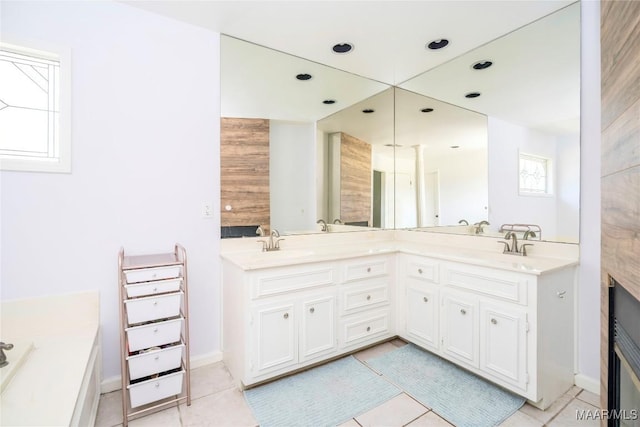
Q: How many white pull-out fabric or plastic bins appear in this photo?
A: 6